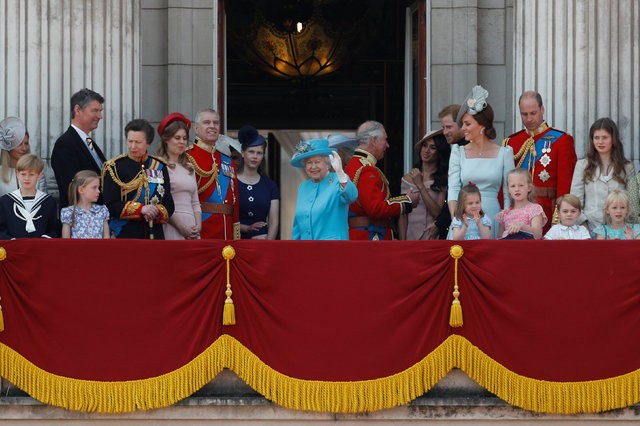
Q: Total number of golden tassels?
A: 3